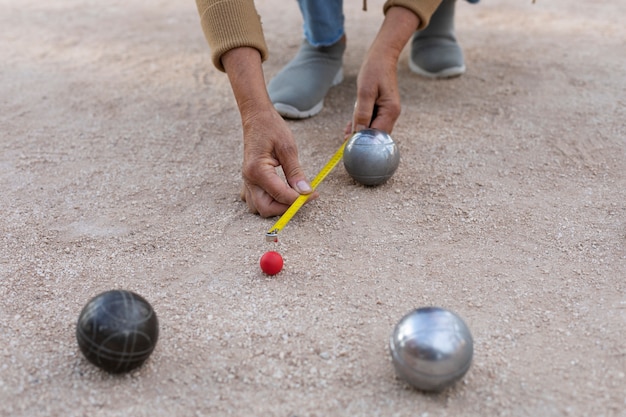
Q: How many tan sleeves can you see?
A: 2